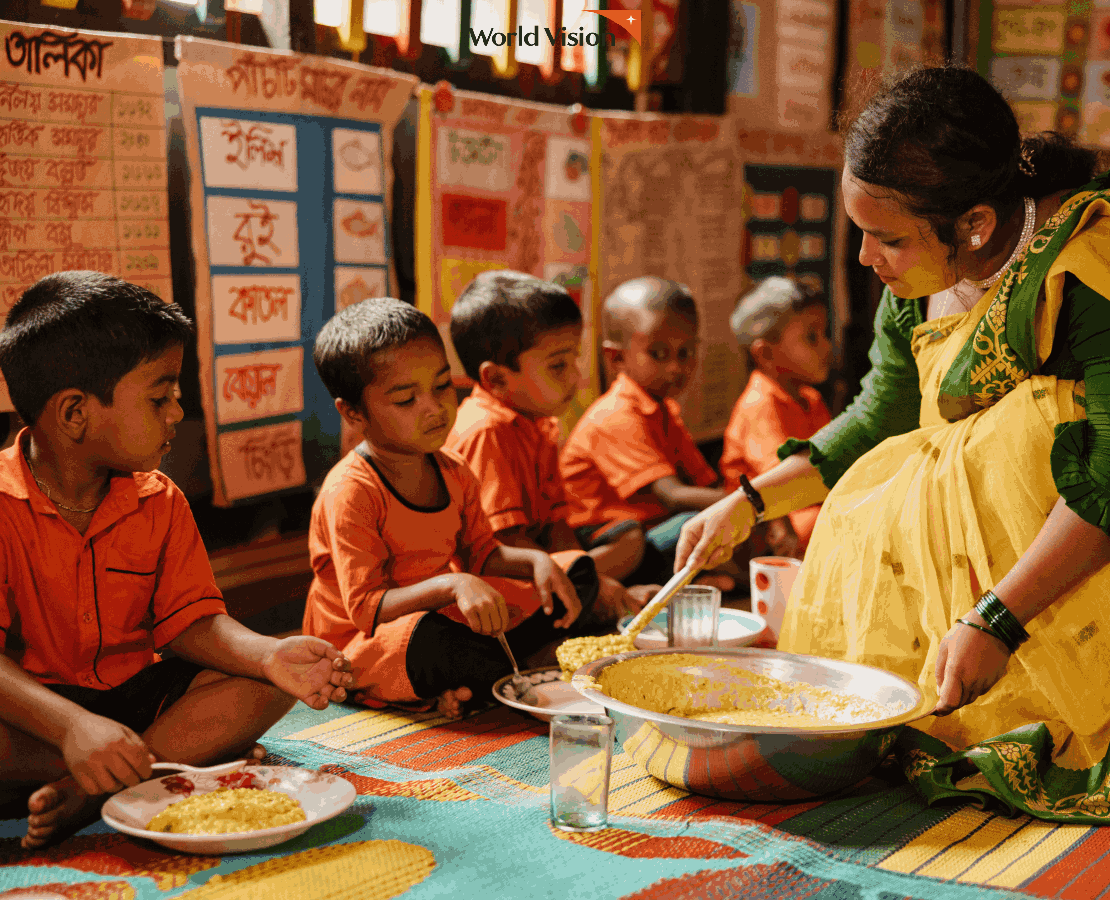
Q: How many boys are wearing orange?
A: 5